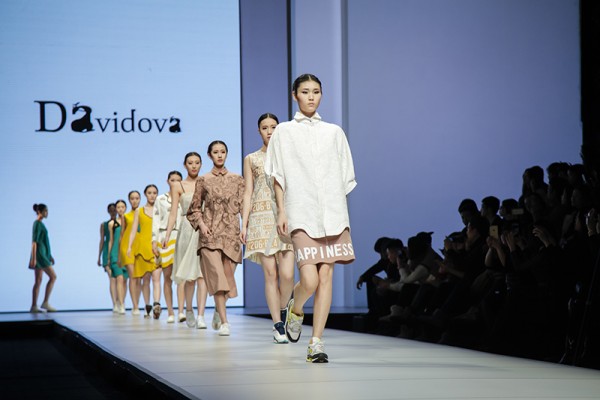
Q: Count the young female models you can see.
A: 10